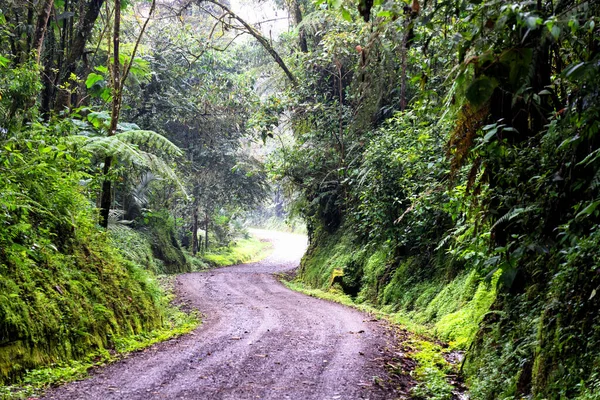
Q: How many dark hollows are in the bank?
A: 1